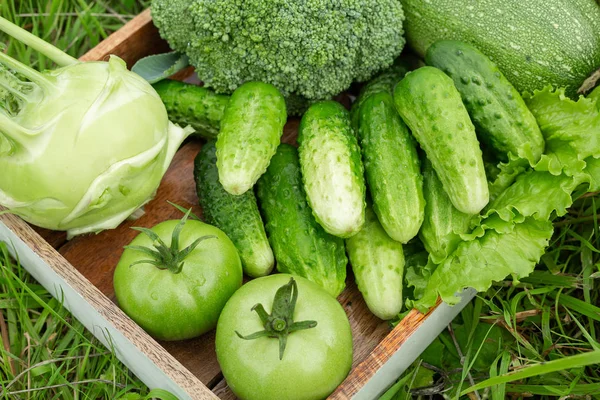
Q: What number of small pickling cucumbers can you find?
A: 11